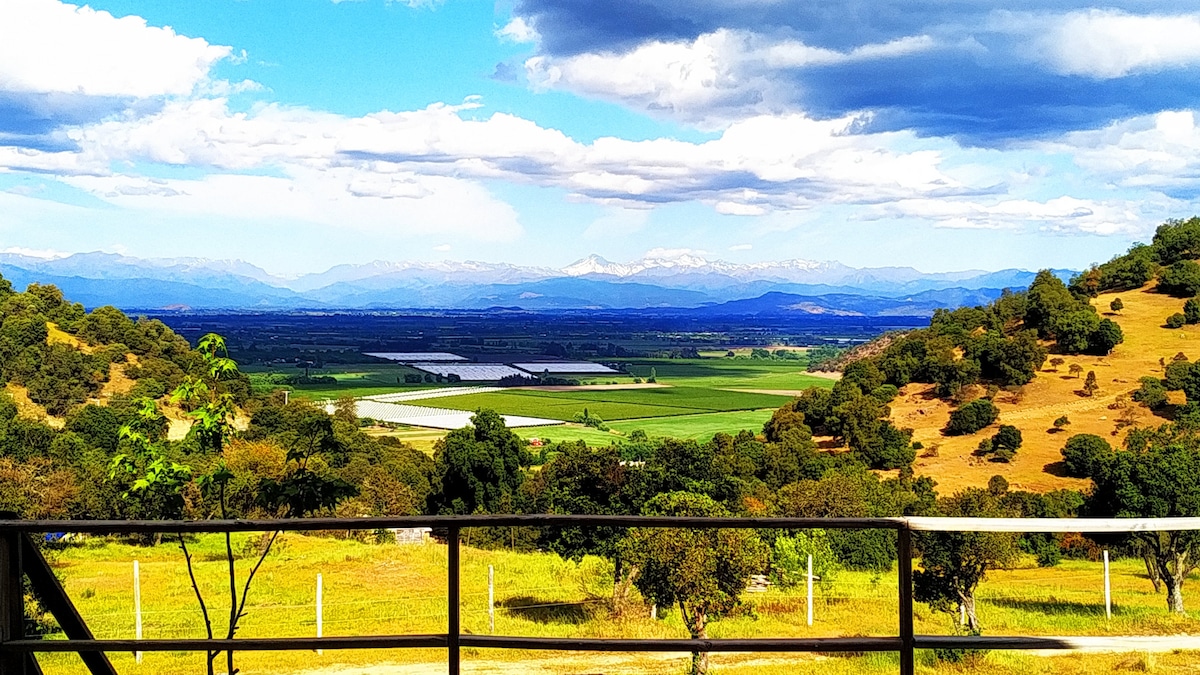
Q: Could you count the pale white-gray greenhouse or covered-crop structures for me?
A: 5